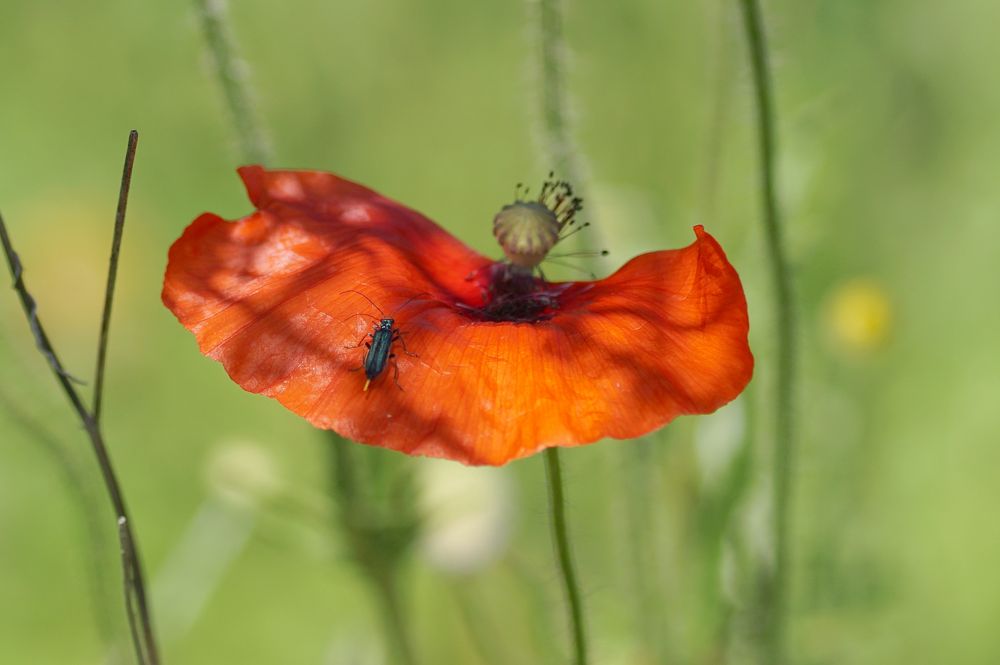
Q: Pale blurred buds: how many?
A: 2